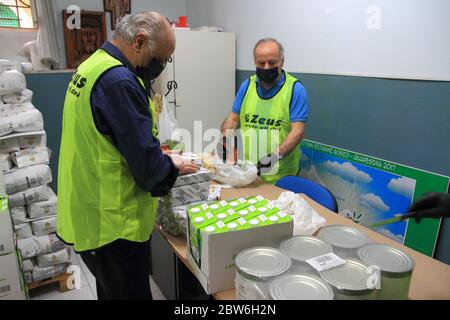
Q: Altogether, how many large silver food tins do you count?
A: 6